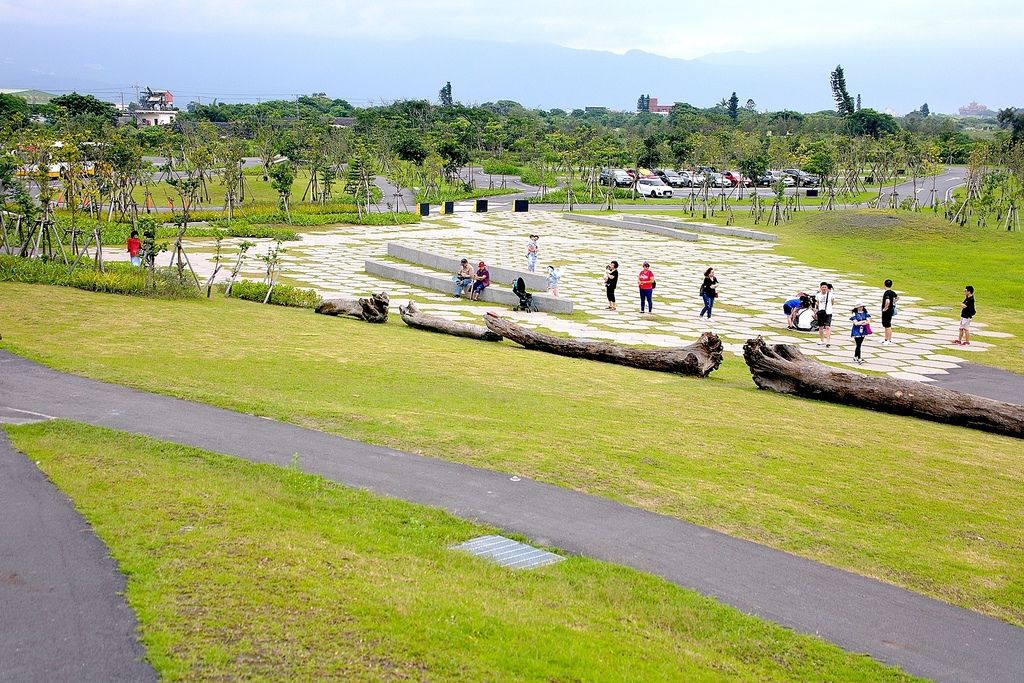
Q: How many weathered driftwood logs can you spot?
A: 4